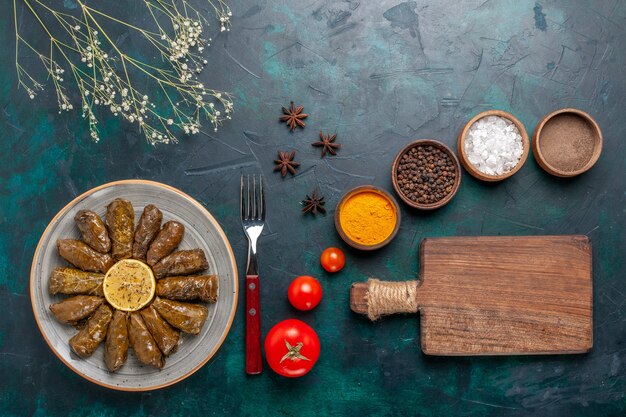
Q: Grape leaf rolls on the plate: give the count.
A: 14